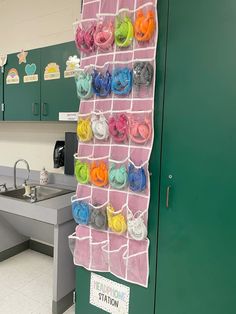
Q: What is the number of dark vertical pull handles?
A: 3